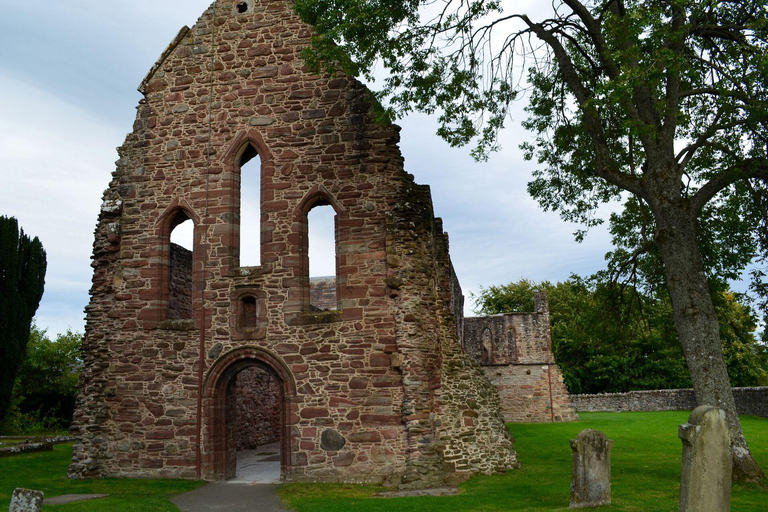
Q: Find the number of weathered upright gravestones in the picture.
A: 3